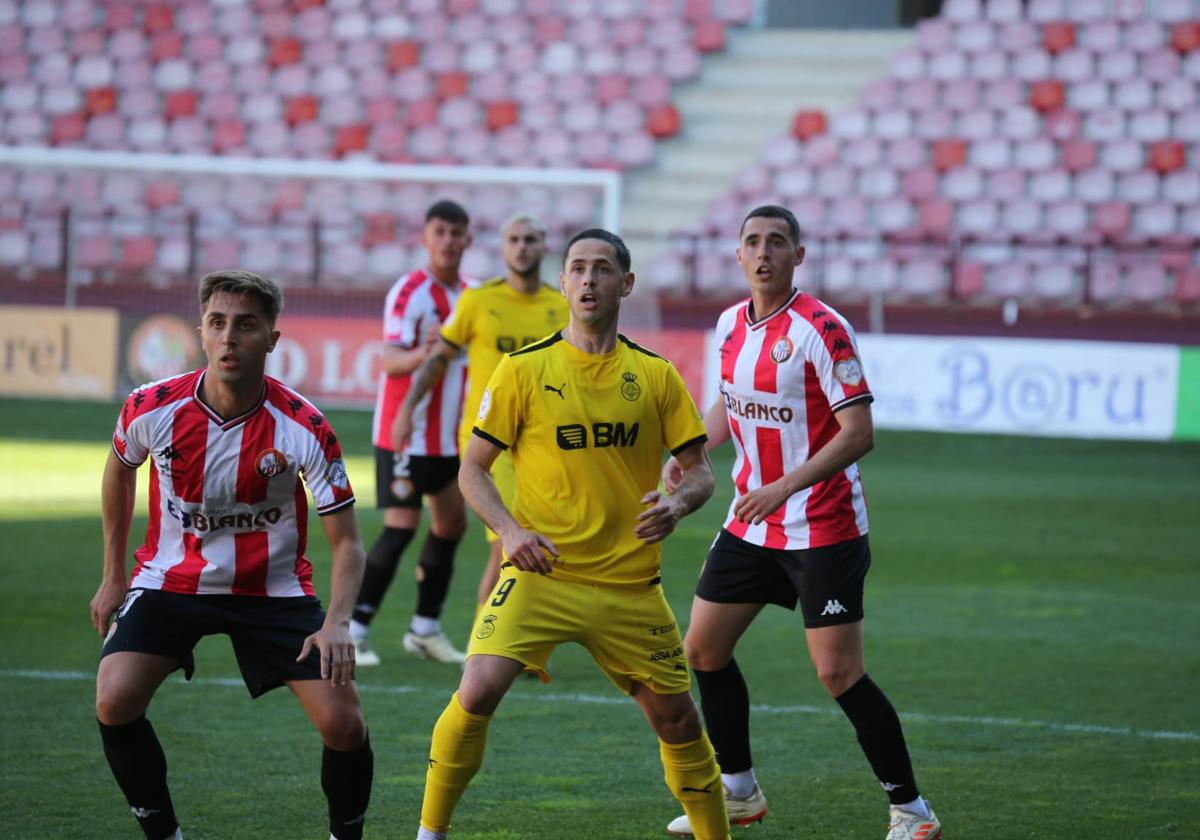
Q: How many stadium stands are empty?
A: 2